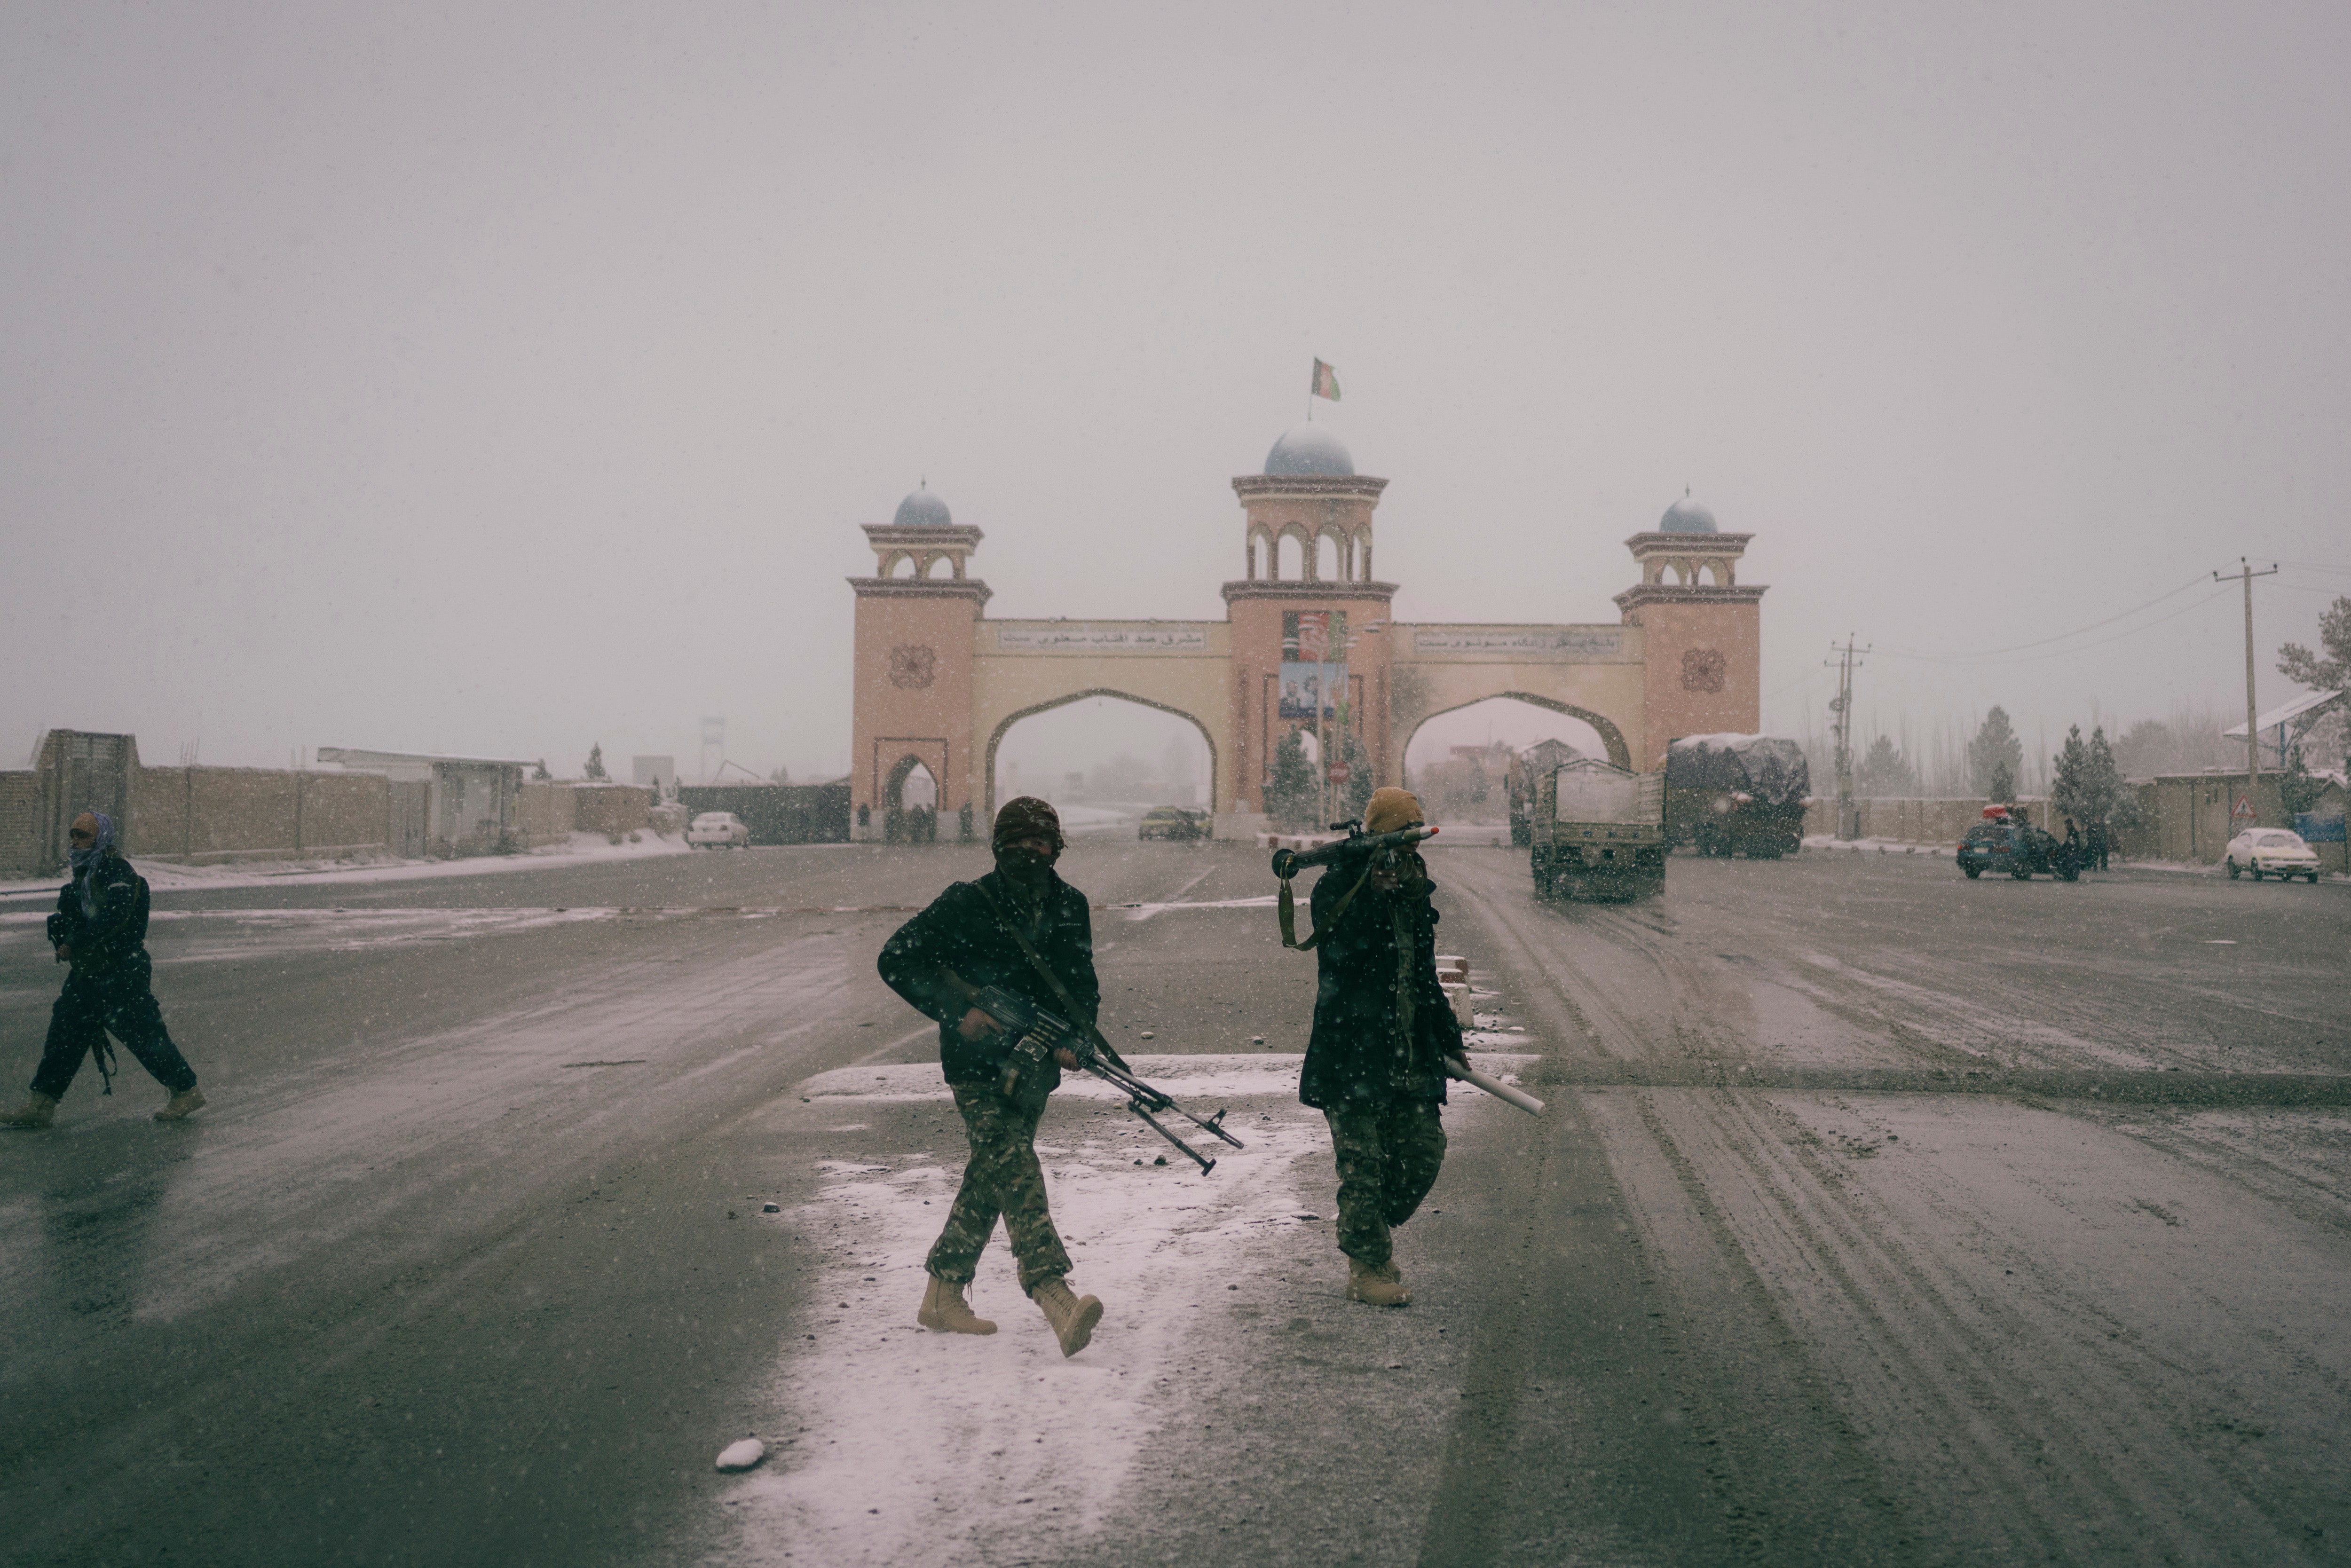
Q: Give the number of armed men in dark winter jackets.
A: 3